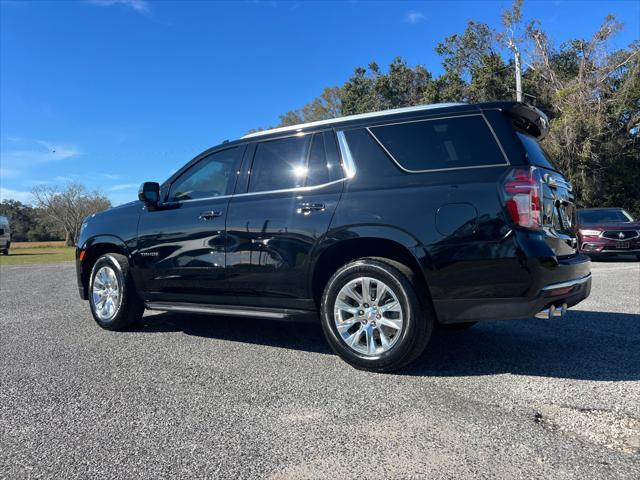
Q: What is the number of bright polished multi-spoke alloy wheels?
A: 2